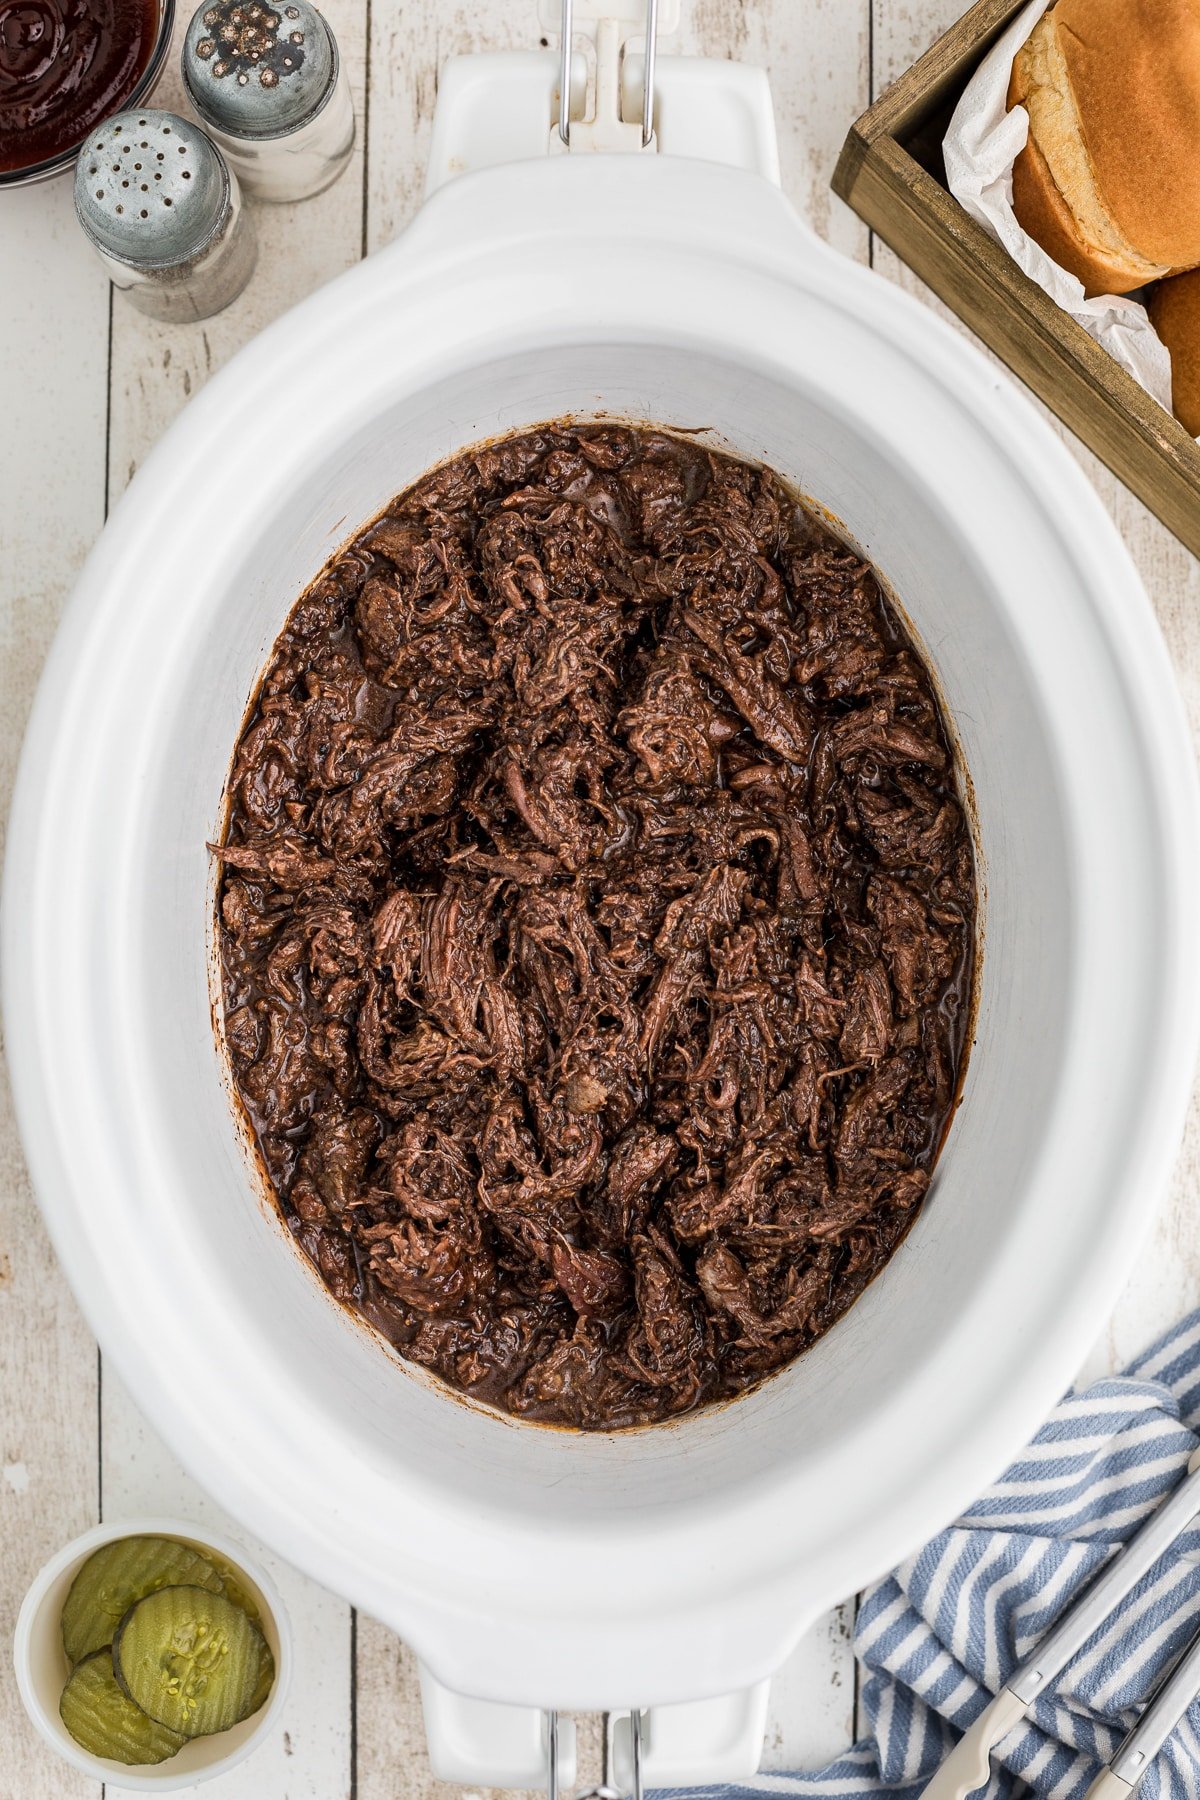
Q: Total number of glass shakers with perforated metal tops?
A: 2